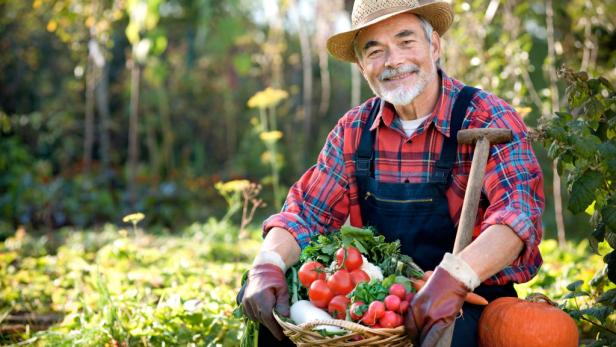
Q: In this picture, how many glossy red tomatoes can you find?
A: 6